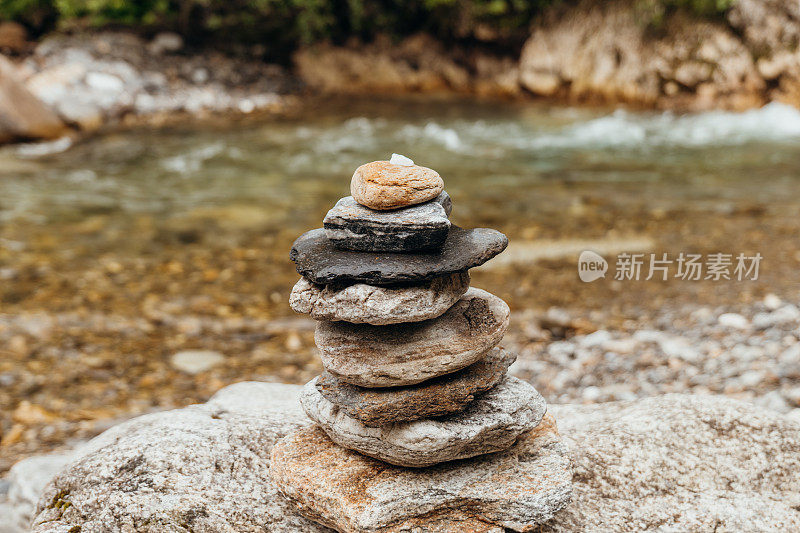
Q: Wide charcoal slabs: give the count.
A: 1